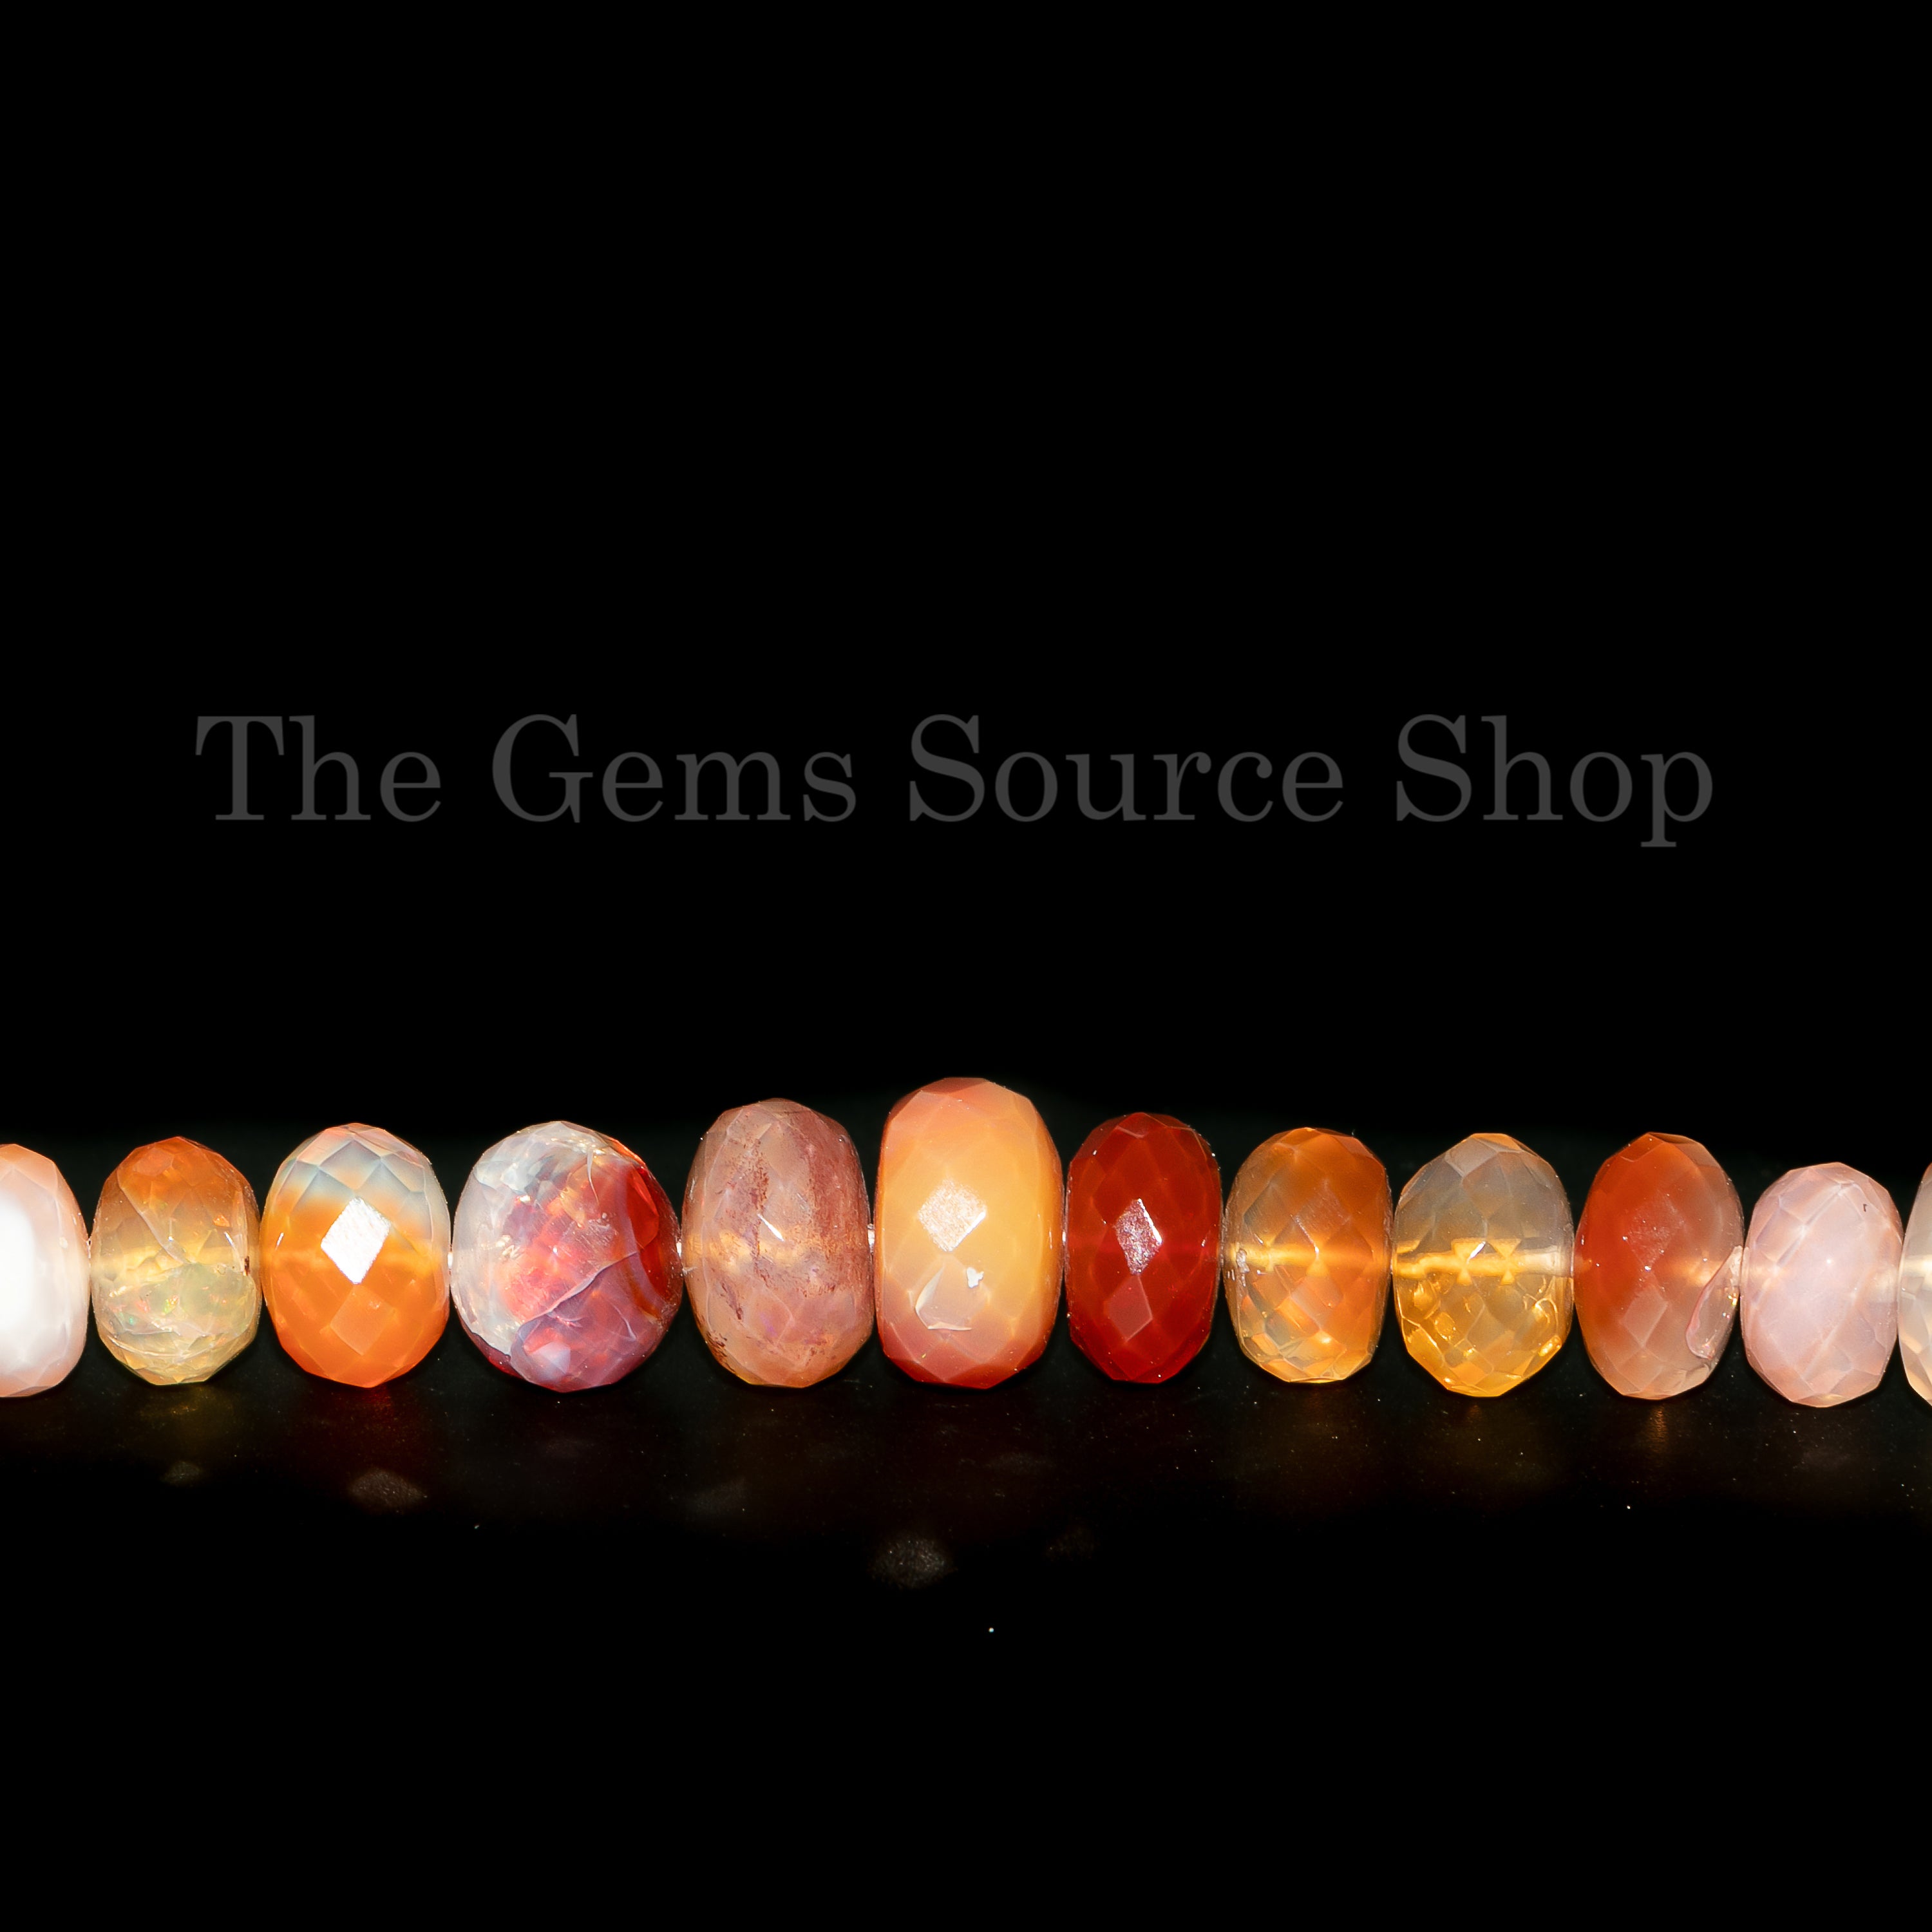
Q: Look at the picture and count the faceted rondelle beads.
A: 12